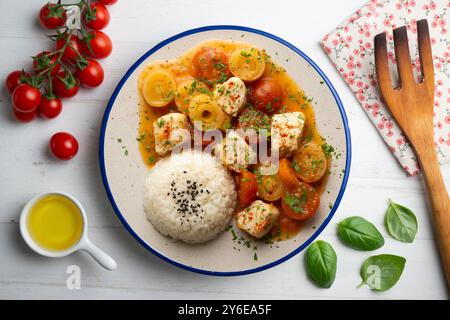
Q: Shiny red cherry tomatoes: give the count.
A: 13